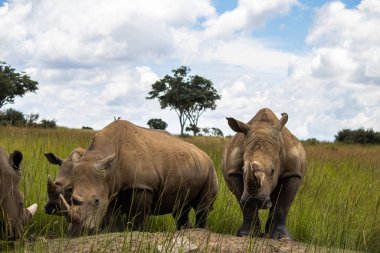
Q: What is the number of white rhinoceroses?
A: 4